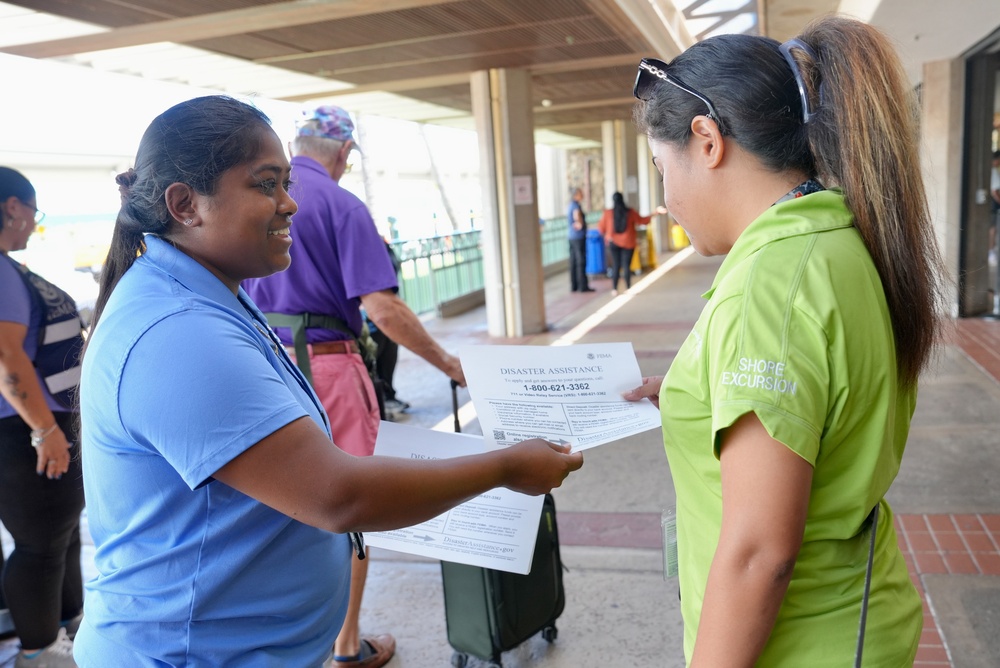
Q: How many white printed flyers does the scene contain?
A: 2